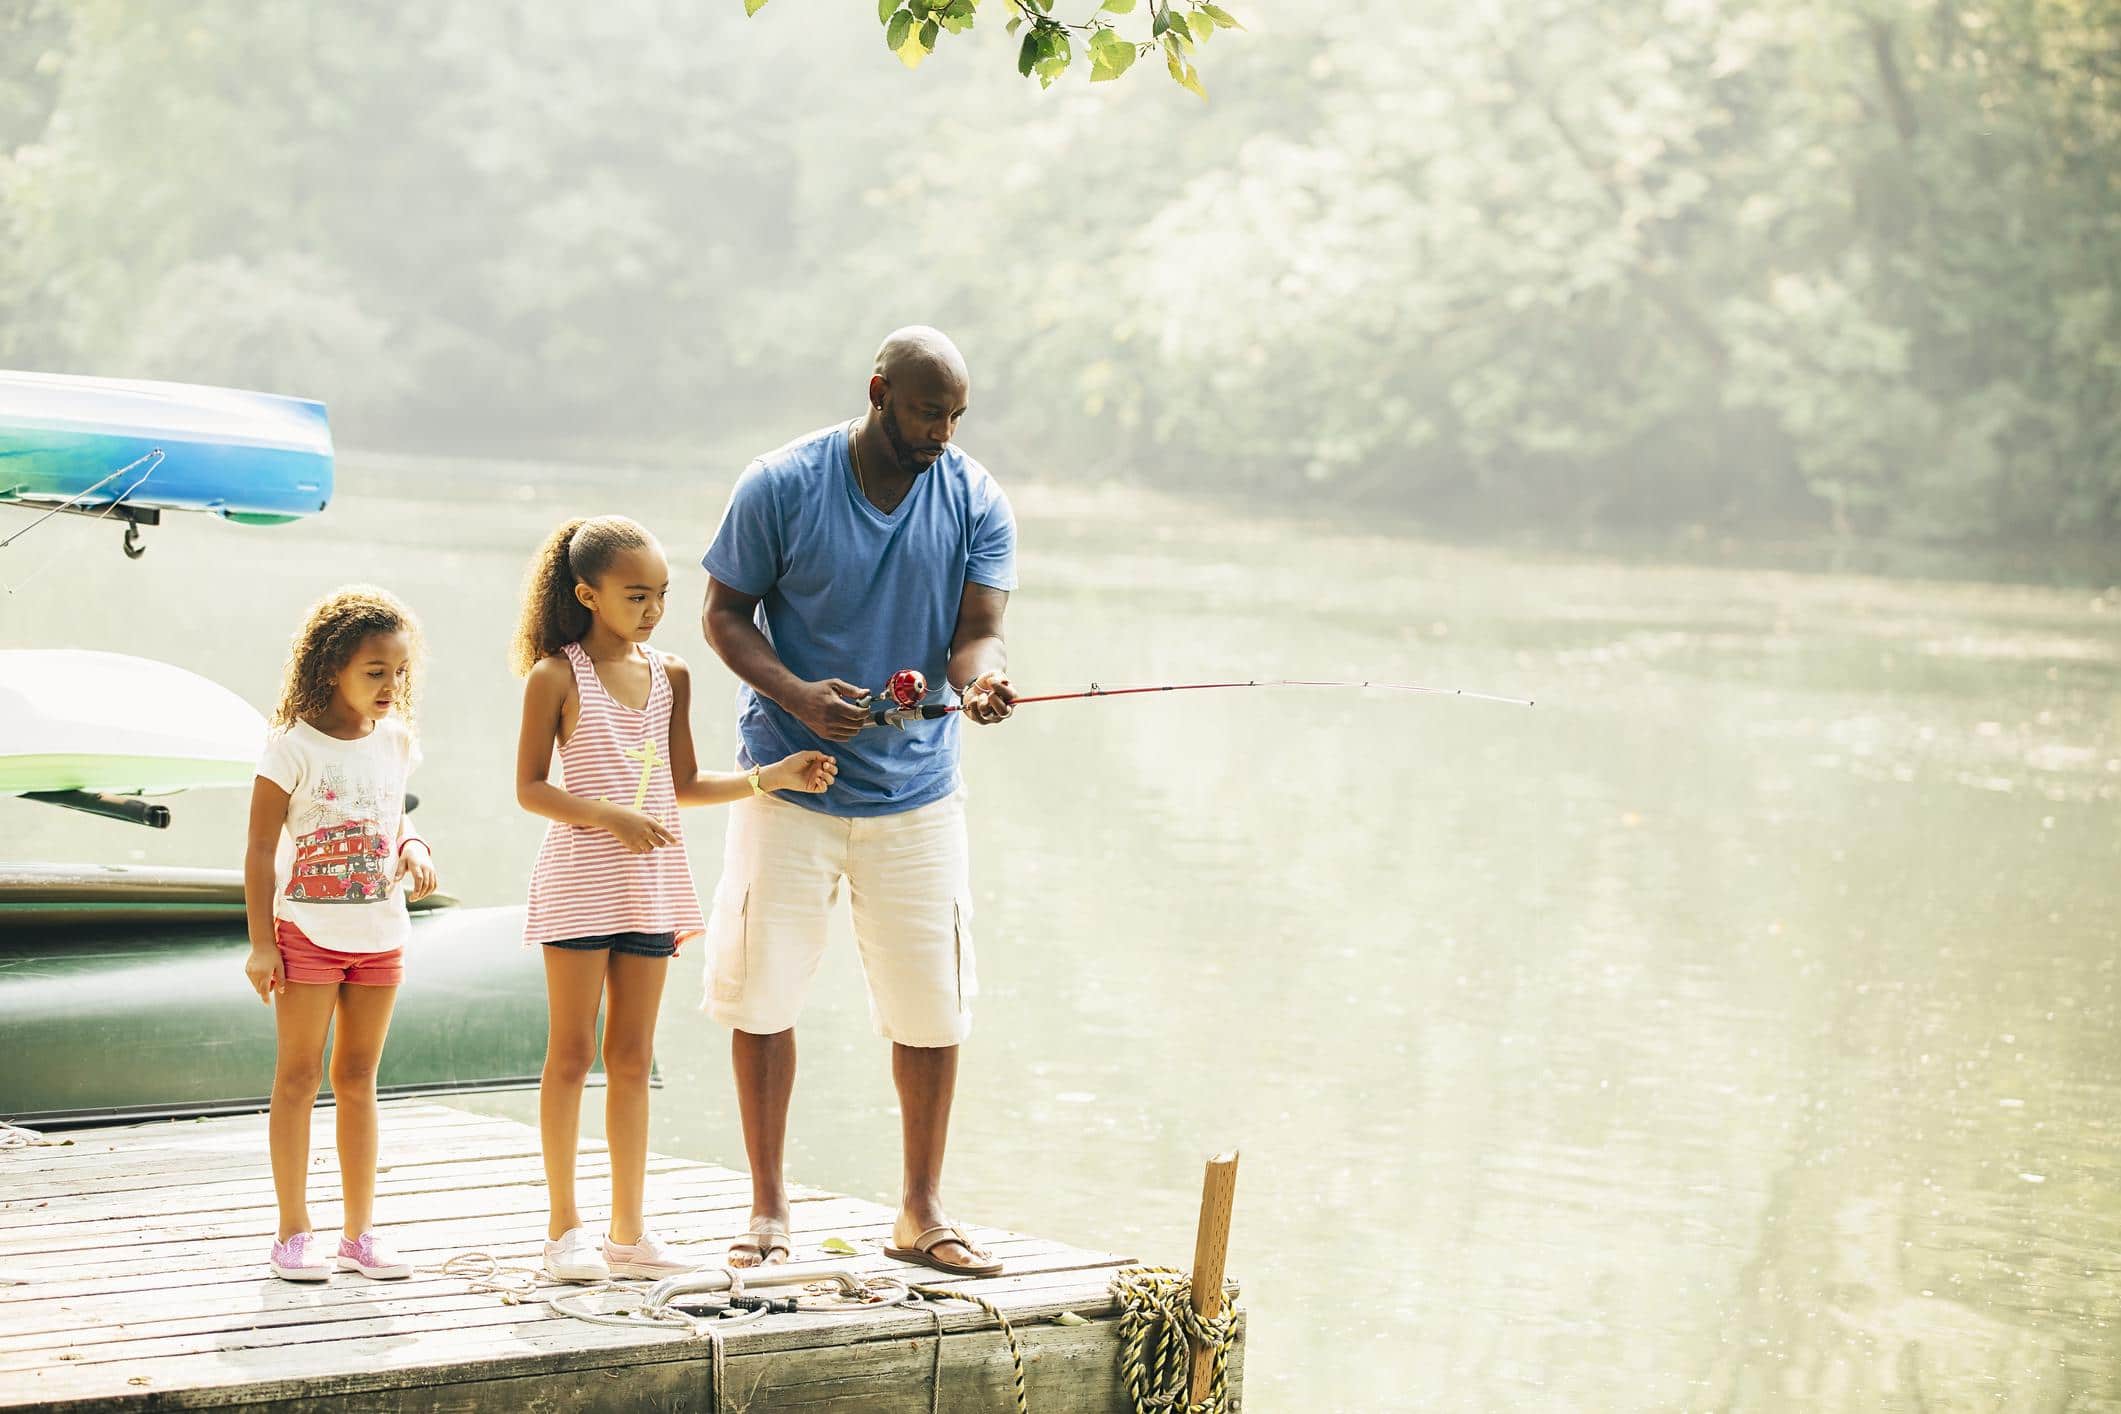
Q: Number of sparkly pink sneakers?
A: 2